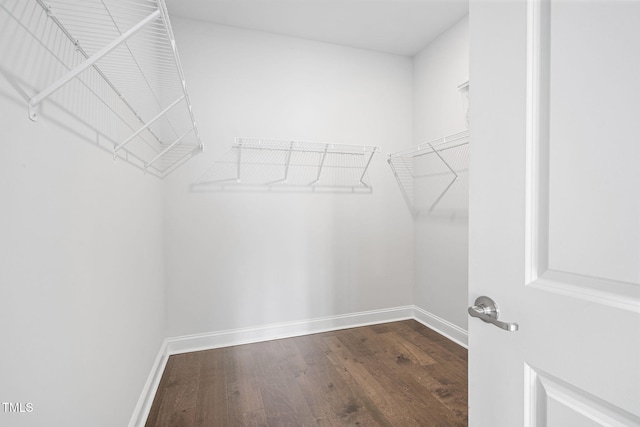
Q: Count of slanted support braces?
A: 8